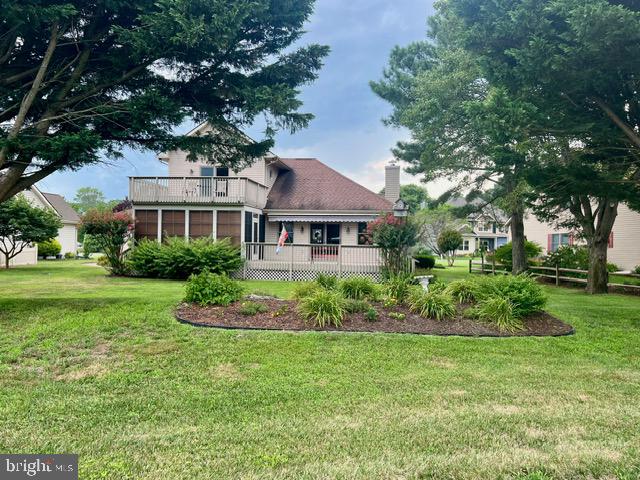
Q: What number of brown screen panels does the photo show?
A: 4